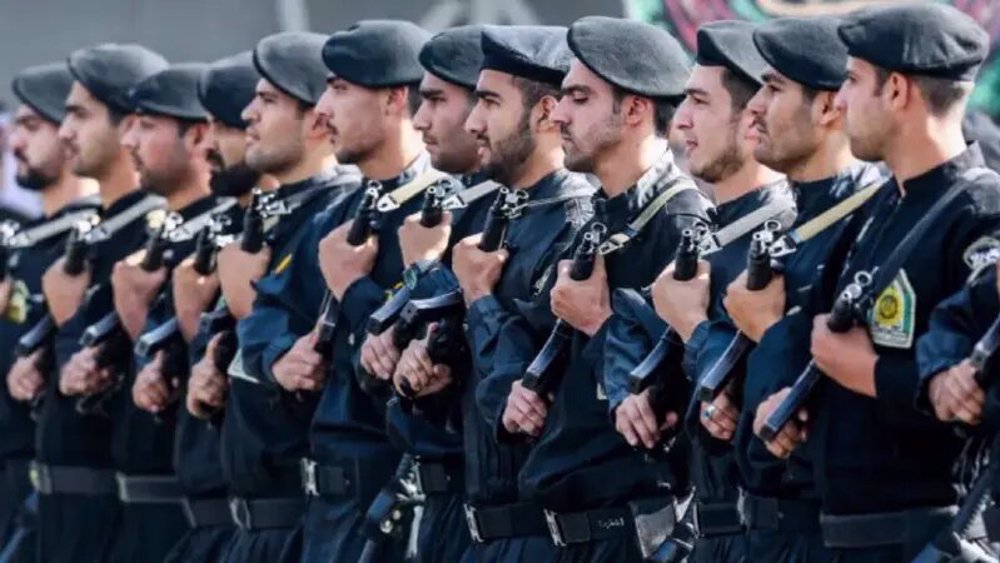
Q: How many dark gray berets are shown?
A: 12